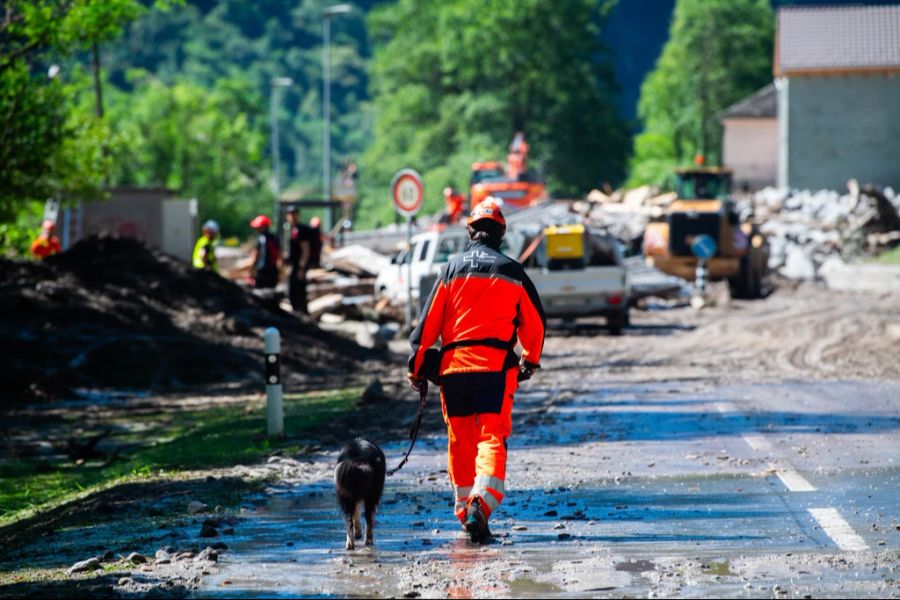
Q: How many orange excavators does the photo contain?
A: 1